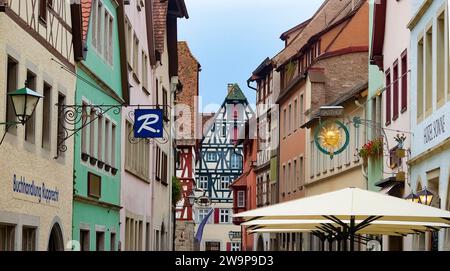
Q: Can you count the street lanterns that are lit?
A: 2